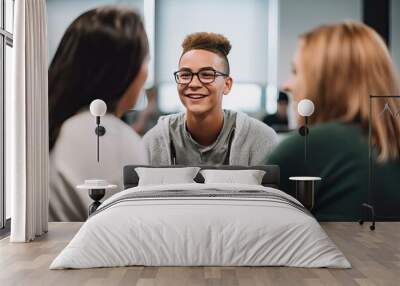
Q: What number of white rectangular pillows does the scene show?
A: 2